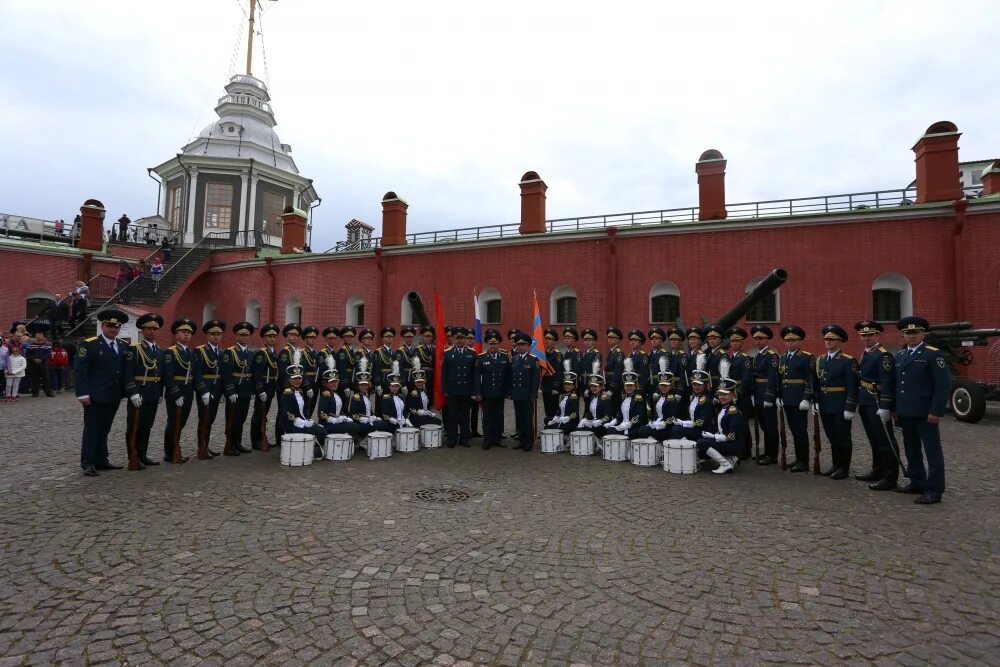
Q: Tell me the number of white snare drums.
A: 10